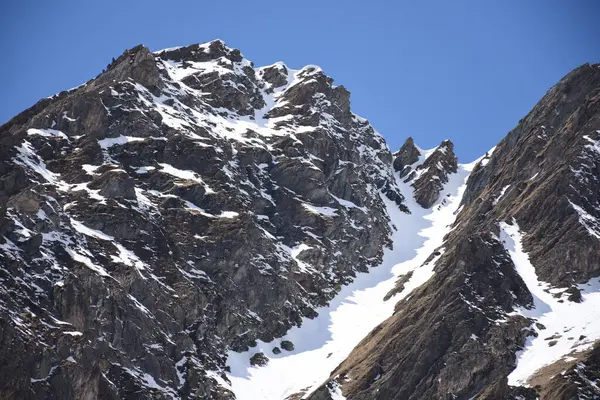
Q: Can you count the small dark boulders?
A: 3